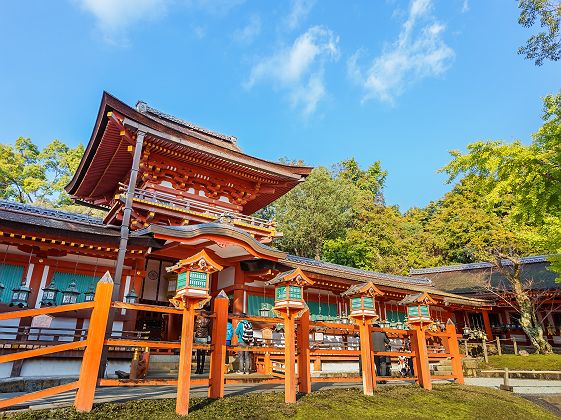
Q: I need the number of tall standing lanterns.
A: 4